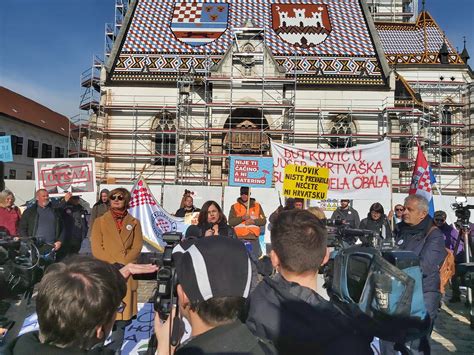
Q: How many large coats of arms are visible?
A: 2